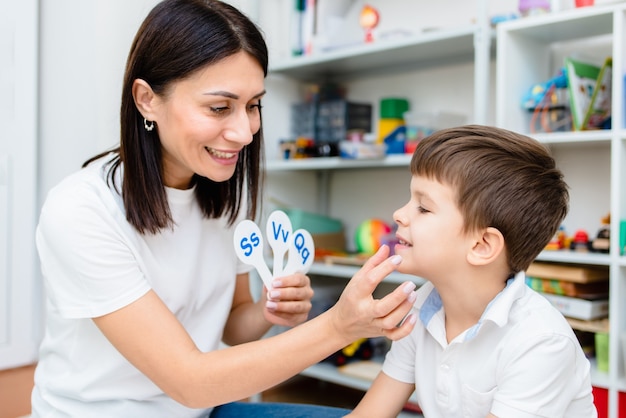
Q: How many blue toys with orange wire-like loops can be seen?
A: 1